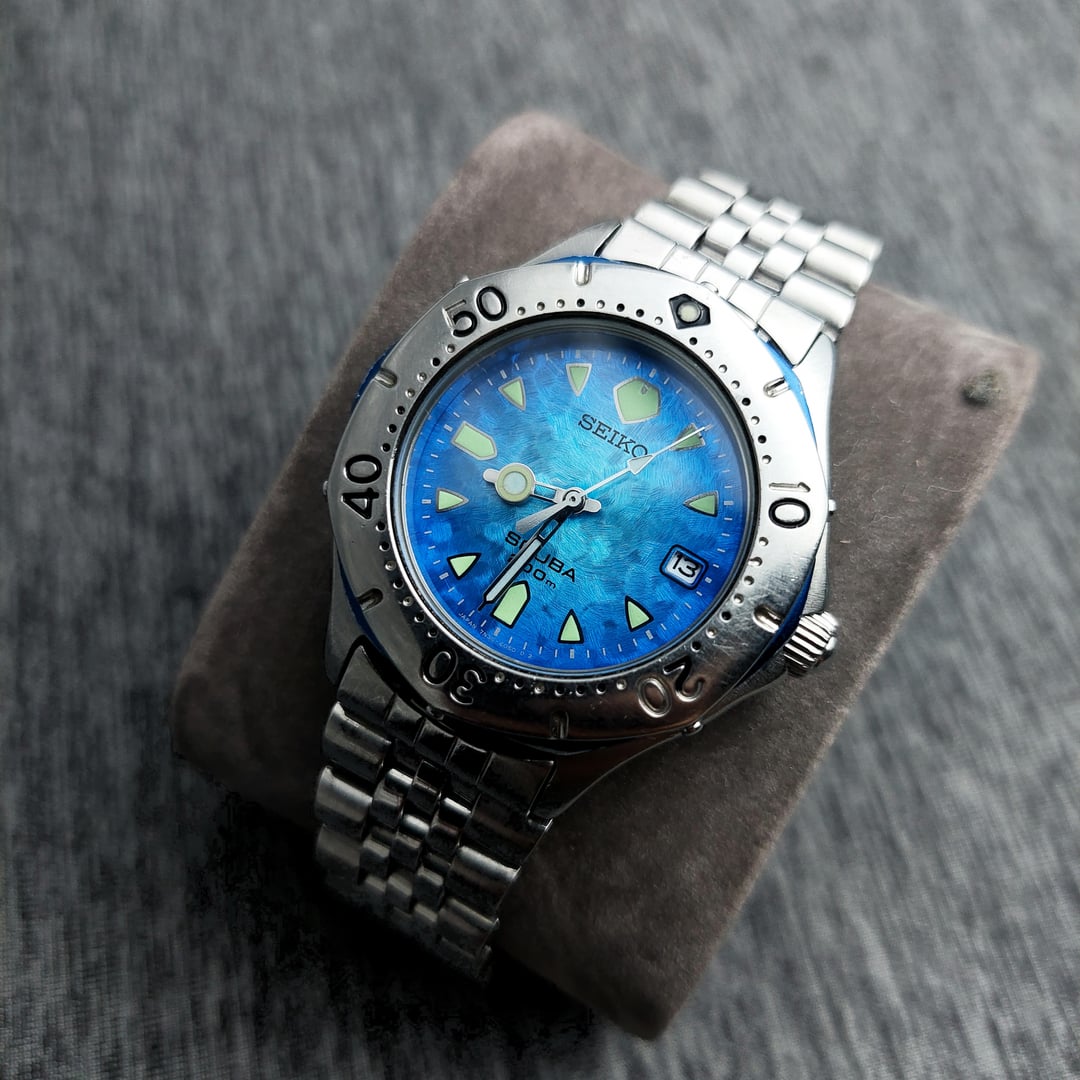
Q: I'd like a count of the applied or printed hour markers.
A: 11